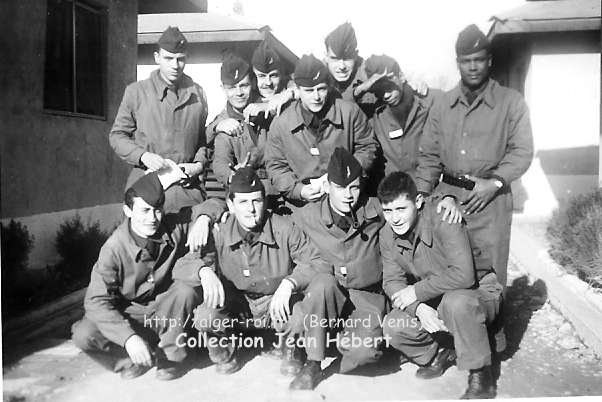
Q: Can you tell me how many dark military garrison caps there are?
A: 10